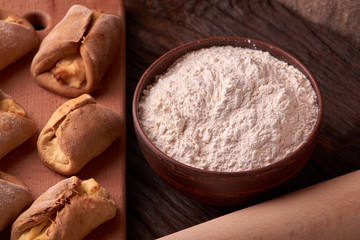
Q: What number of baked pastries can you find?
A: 6